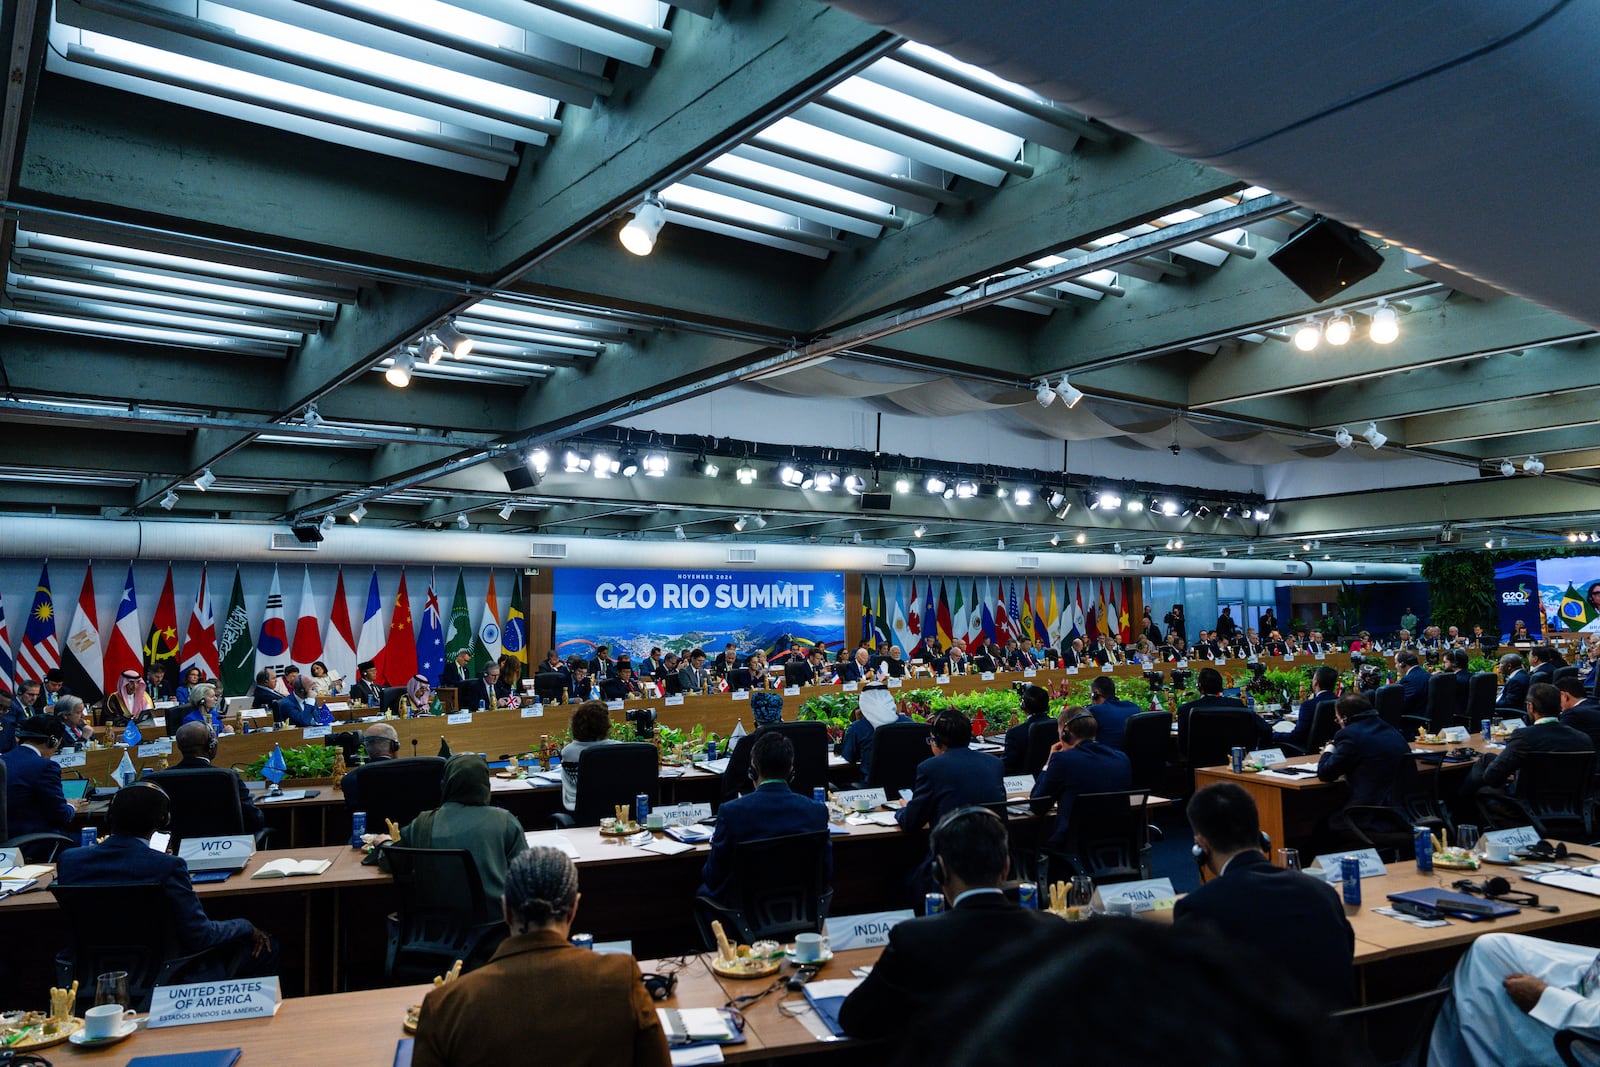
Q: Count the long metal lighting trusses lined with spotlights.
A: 1